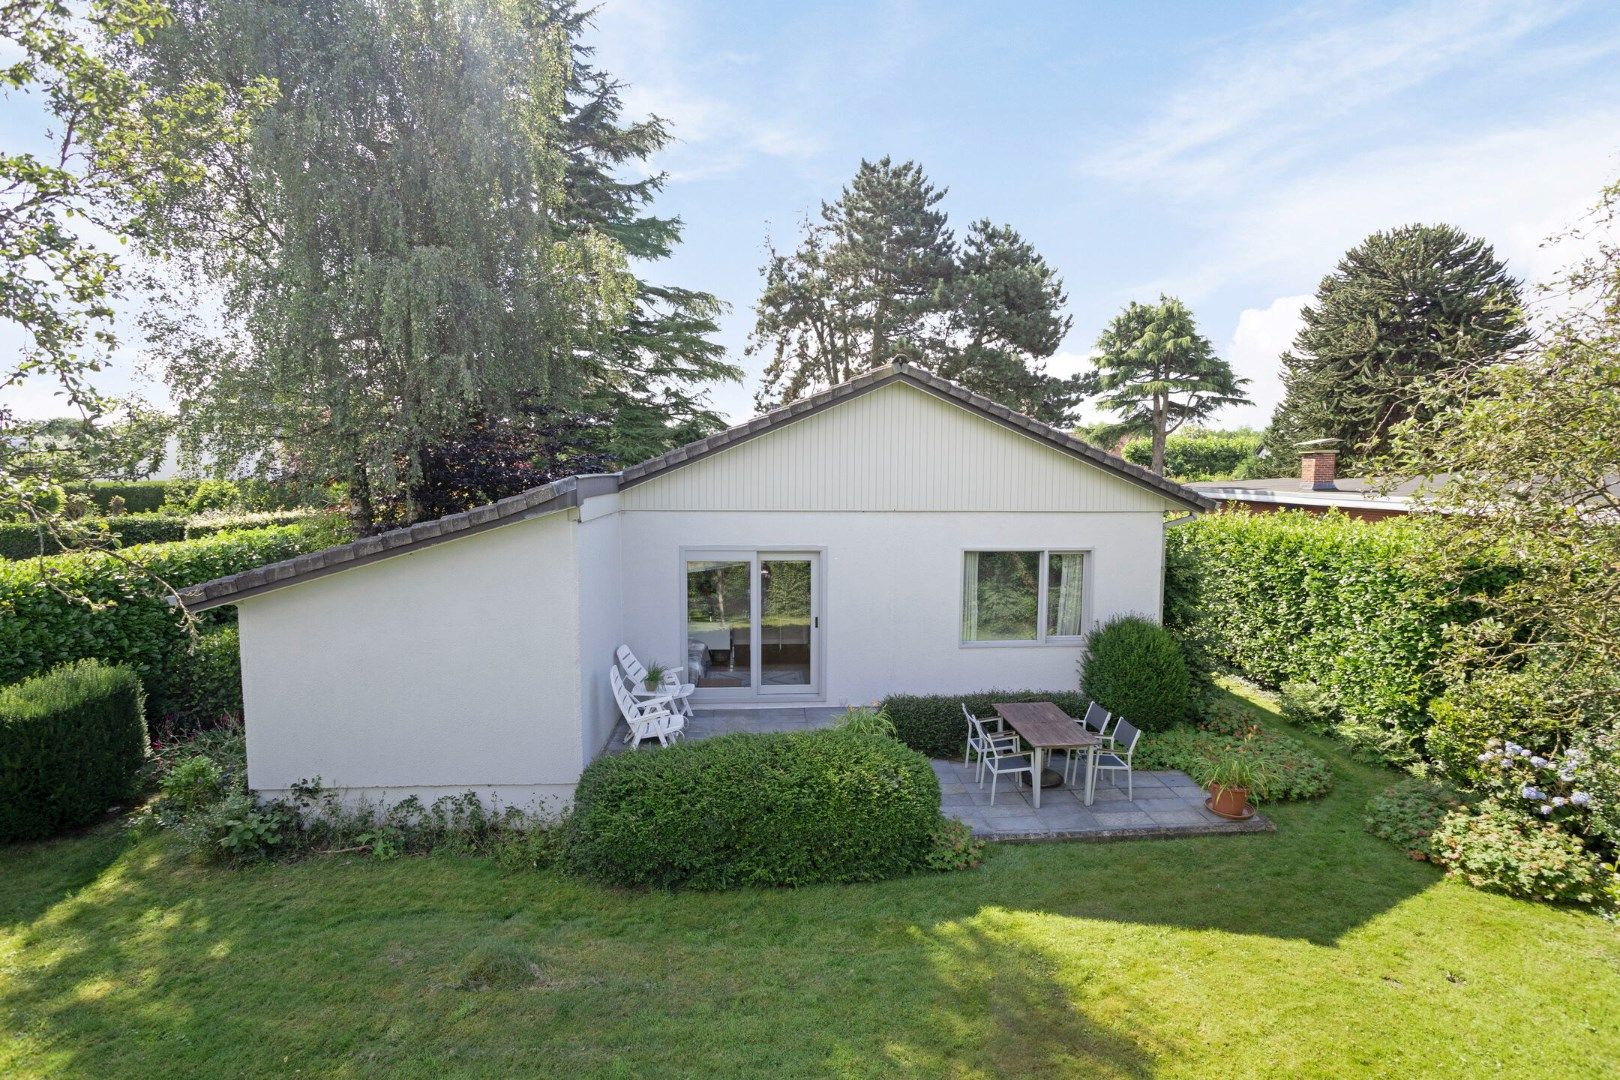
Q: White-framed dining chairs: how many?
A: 4